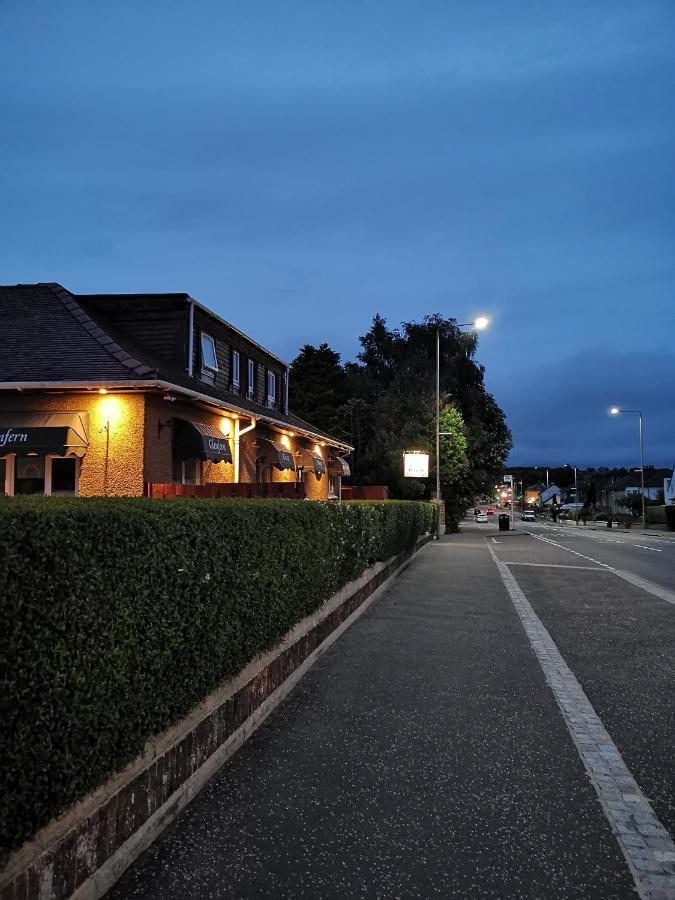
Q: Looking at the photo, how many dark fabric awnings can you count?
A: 5